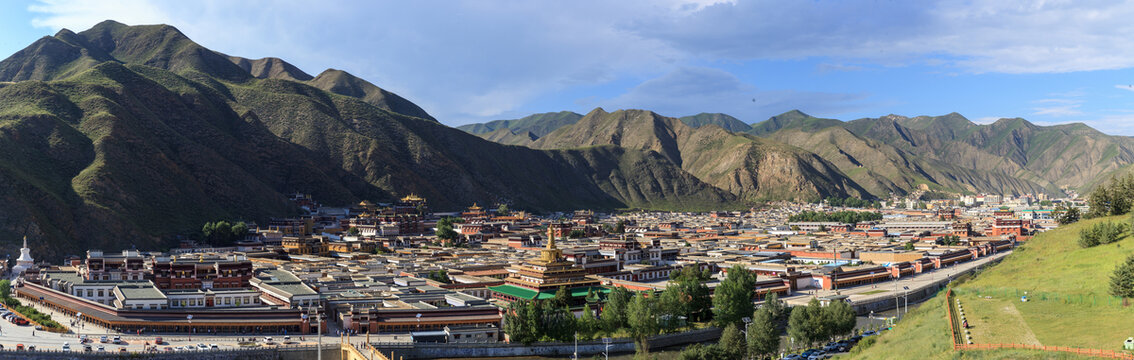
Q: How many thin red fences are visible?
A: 1